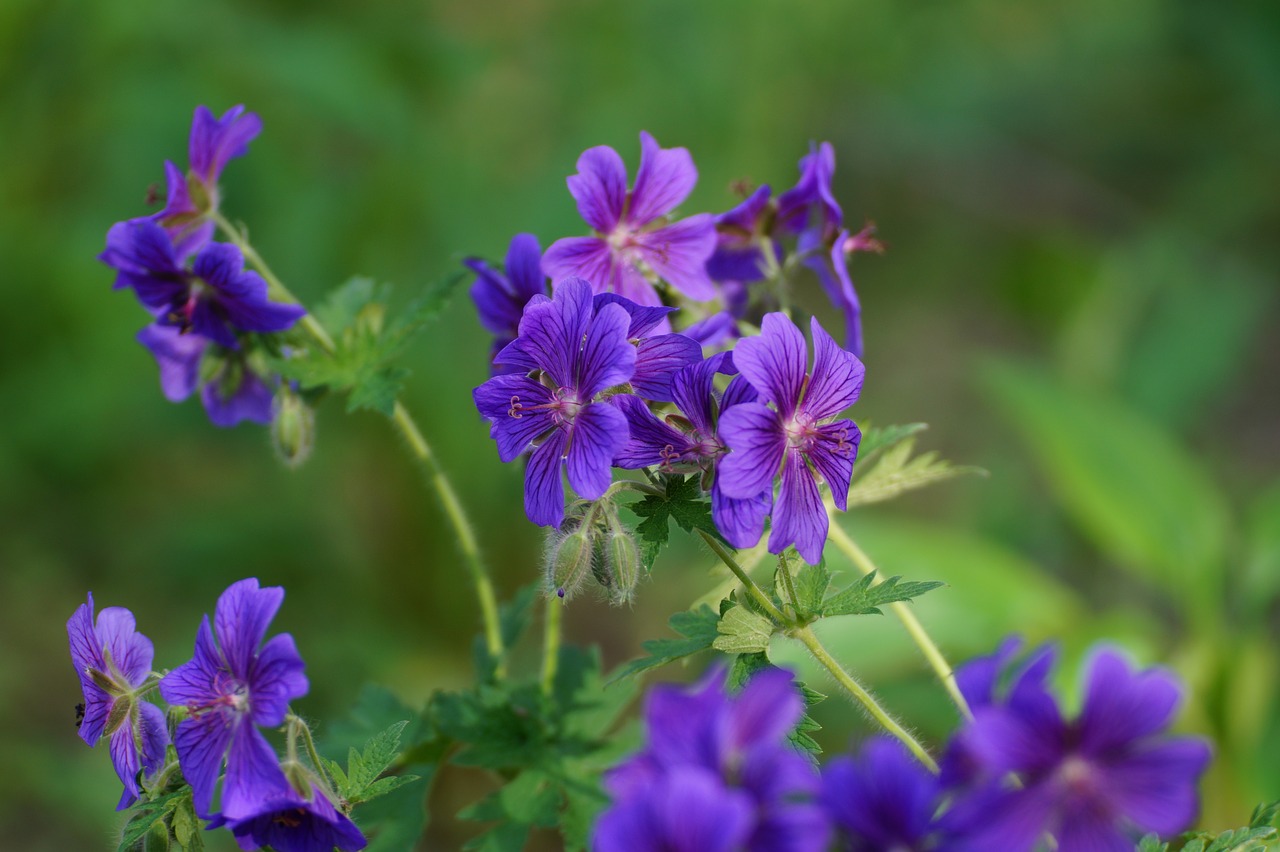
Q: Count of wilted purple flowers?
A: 0